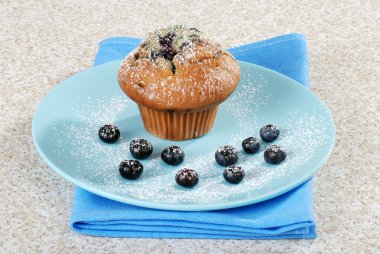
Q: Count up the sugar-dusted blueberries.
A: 10